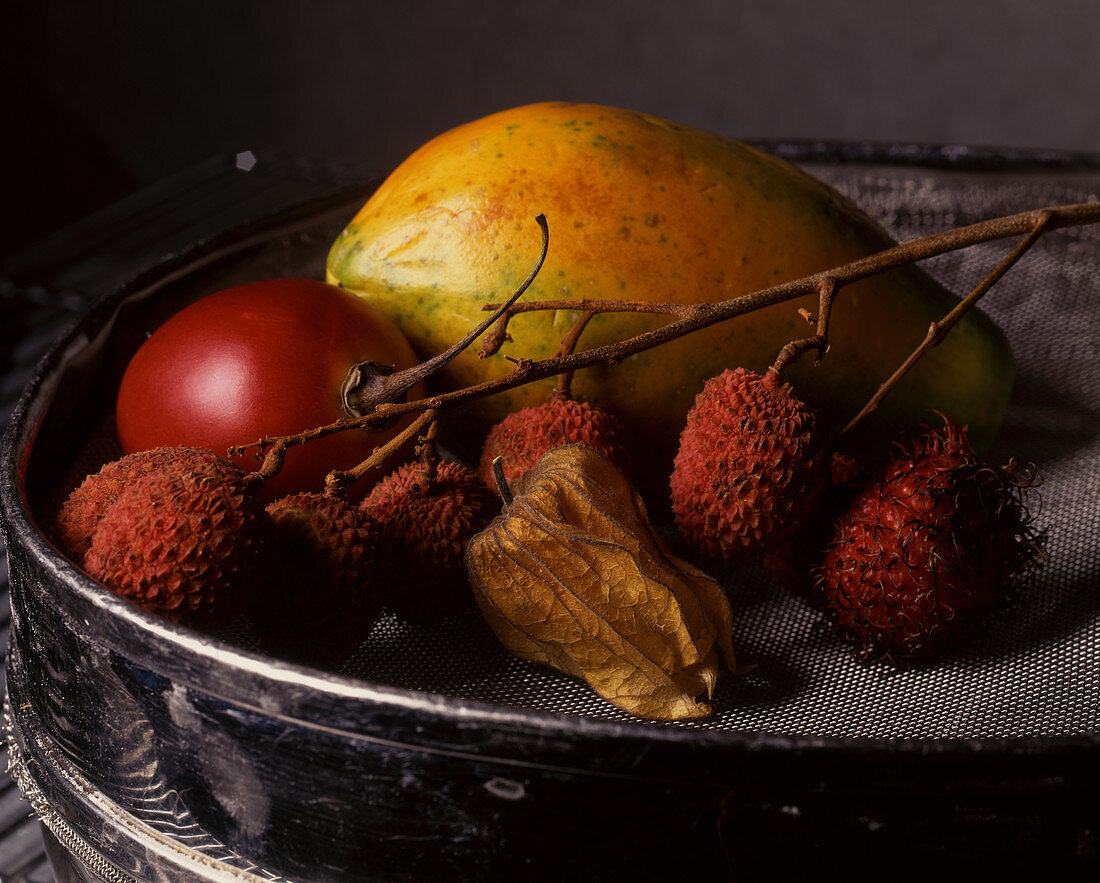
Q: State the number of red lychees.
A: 7